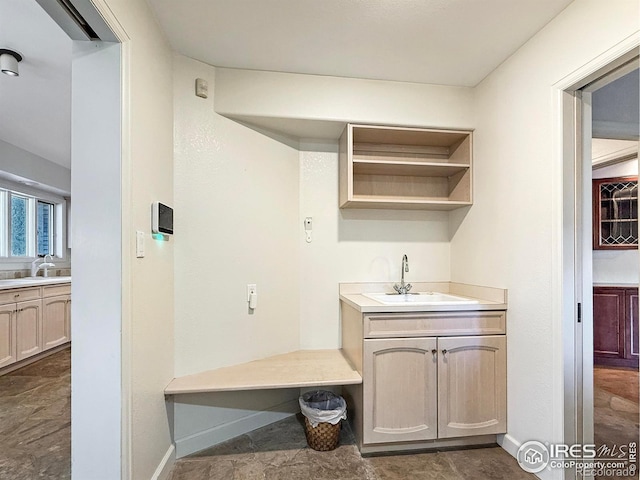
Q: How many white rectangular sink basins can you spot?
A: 1